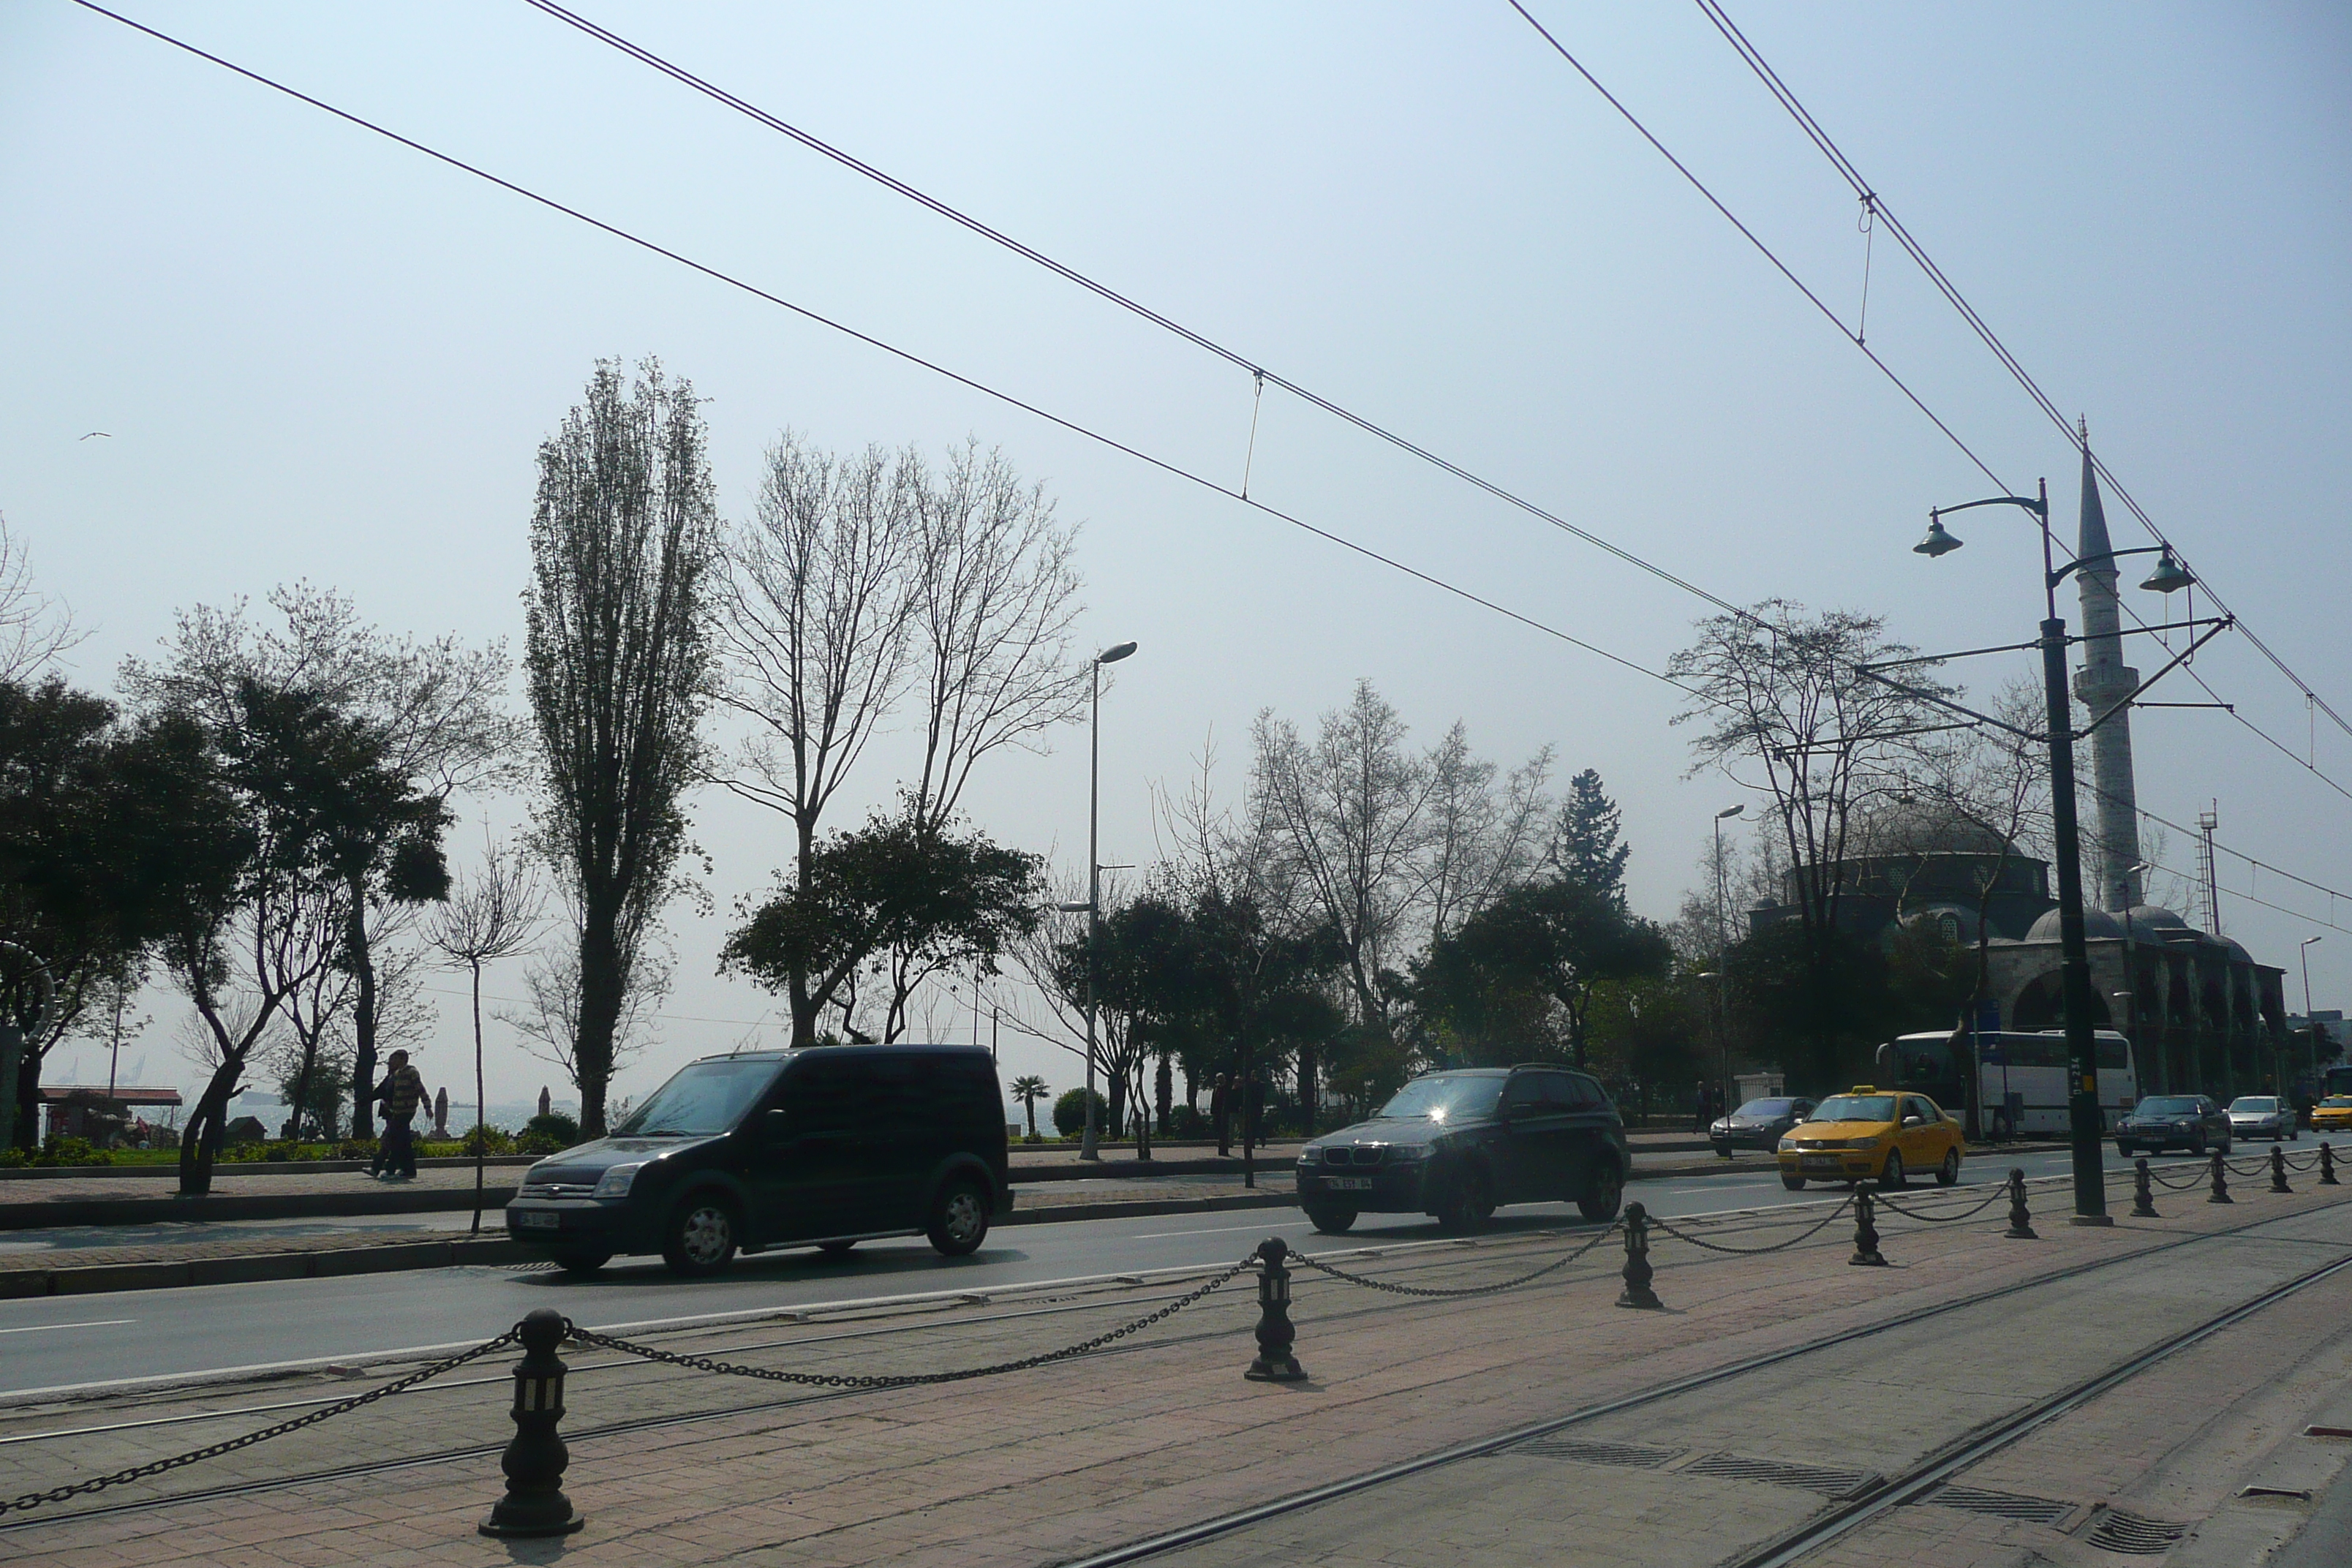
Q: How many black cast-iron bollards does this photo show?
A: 9